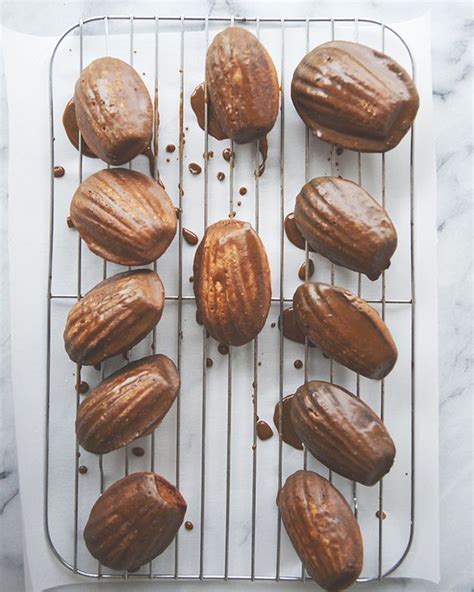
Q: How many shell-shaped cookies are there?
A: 12